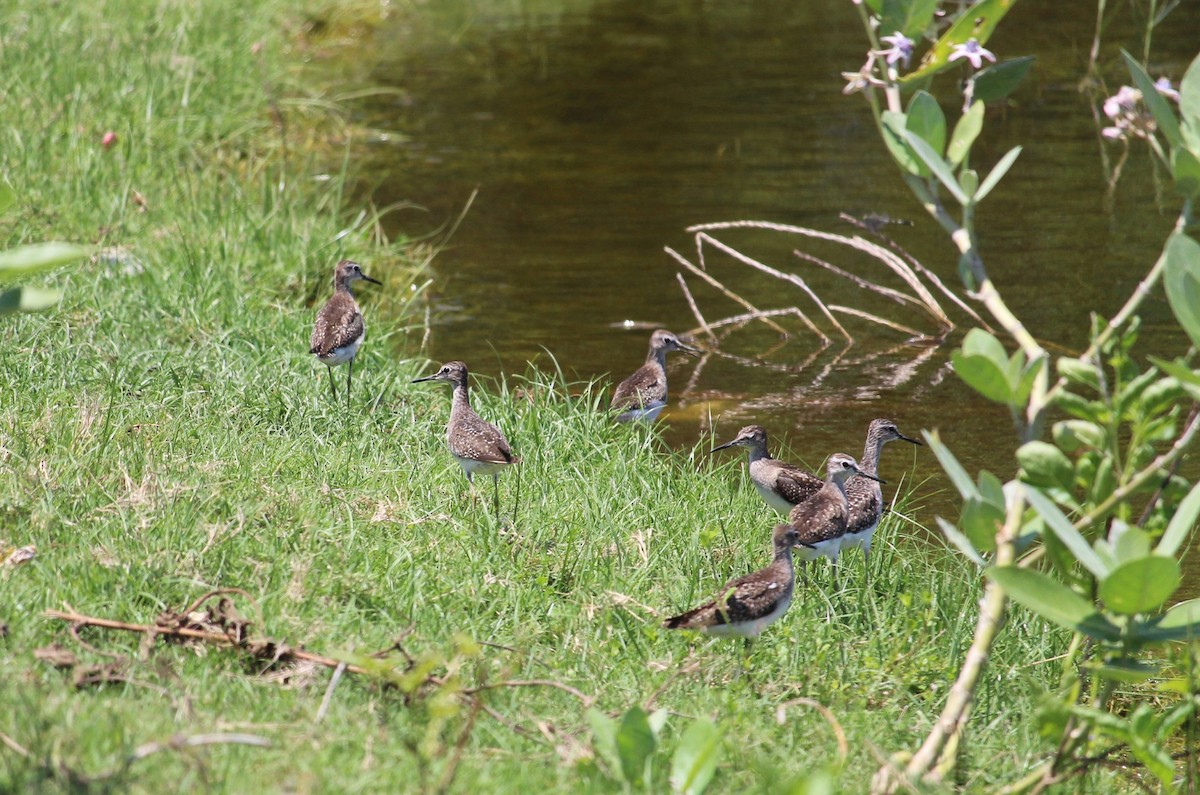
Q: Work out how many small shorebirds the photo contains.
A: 7